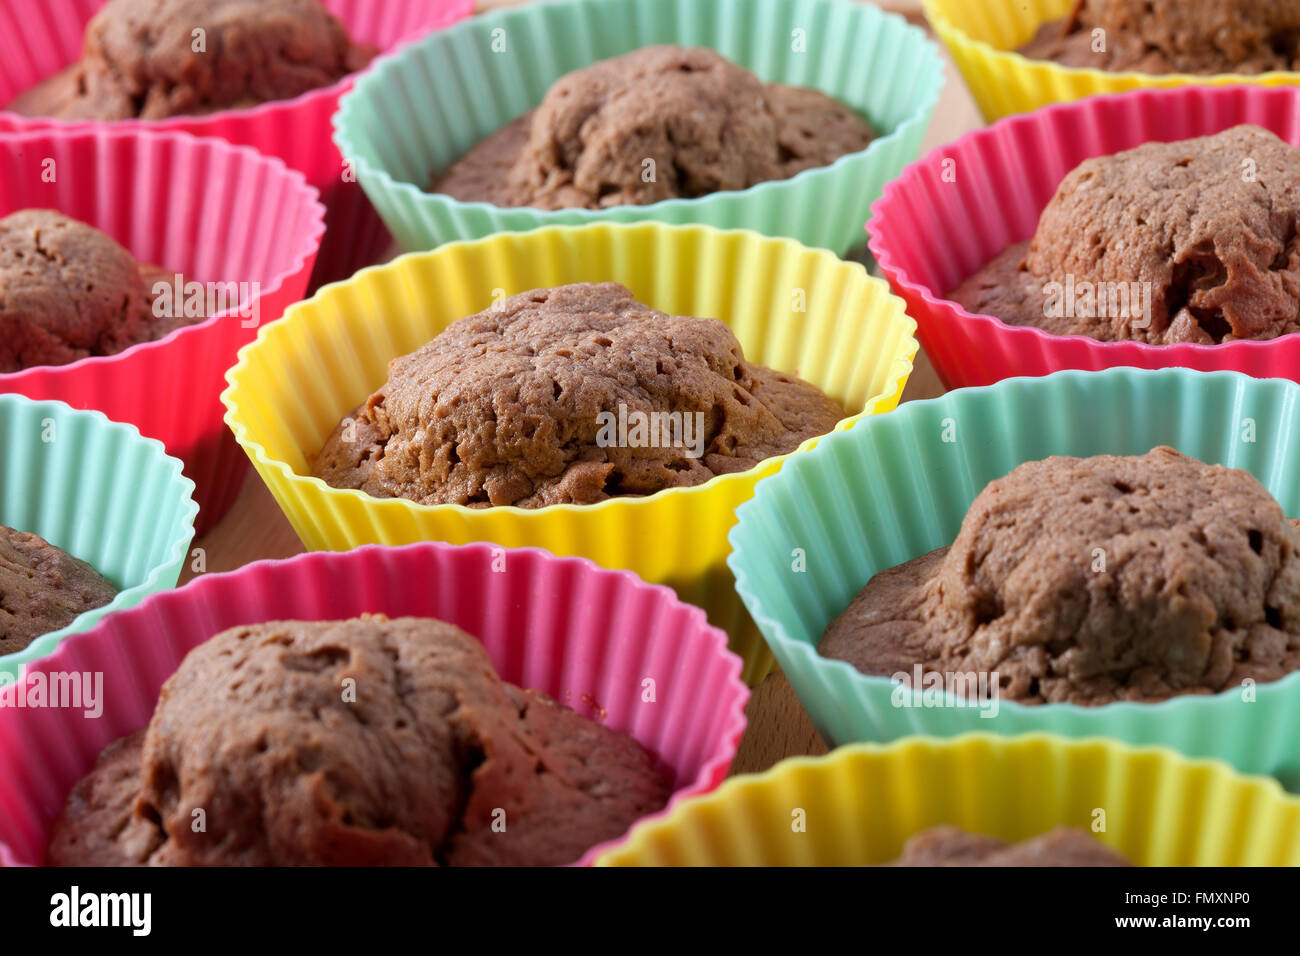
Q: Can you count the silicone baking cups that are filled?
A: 10